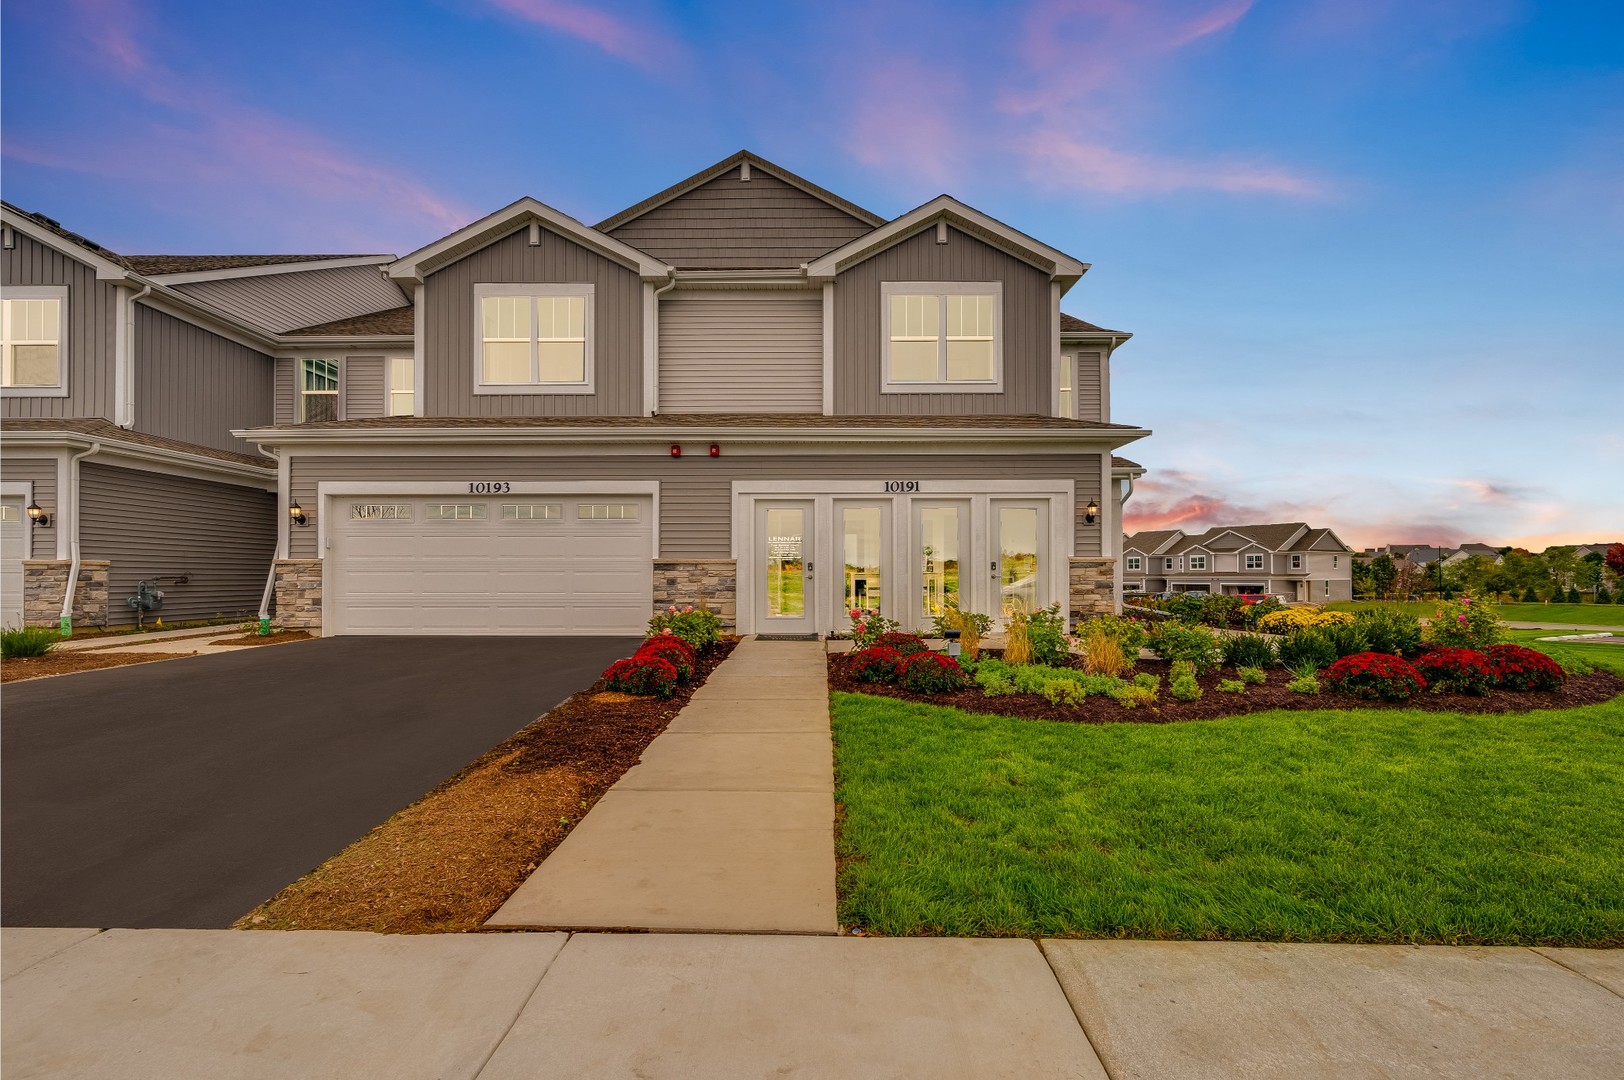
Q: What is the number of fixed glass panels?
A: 2